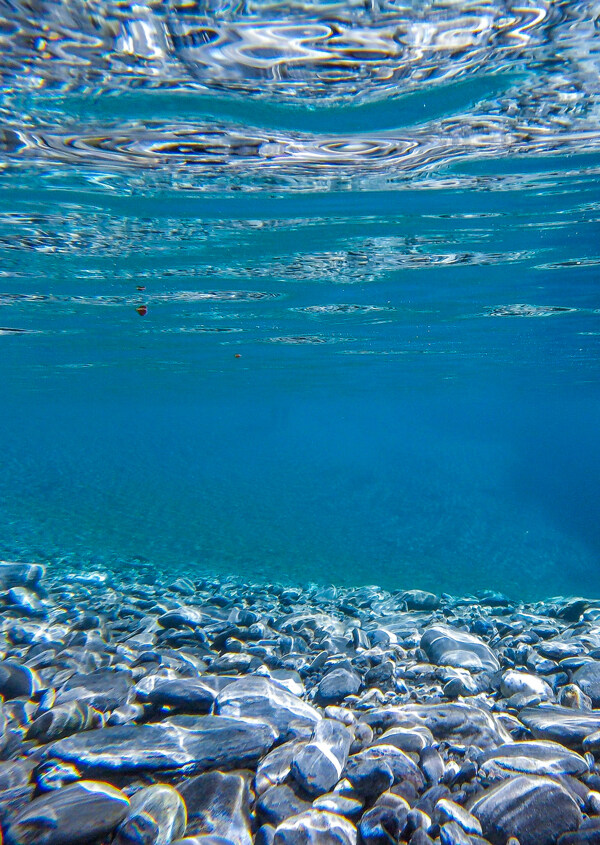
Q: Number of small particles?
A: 3